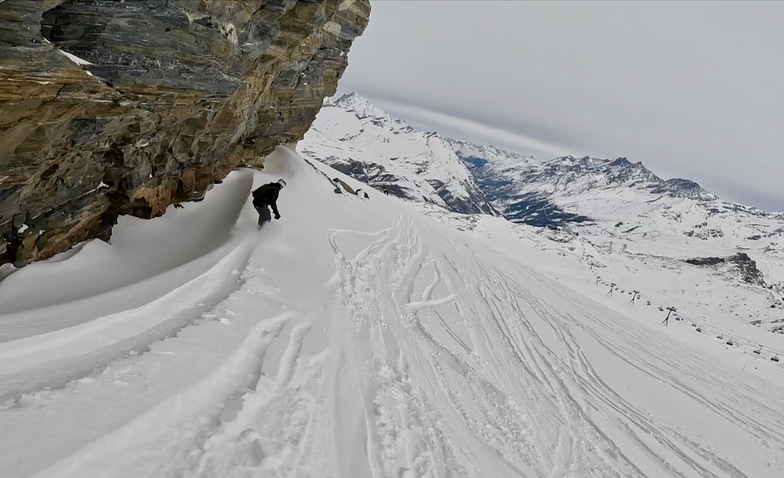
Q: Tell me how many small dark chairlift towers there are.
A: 4